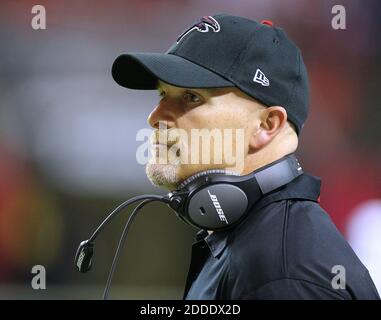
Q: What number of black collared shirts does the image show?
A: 1